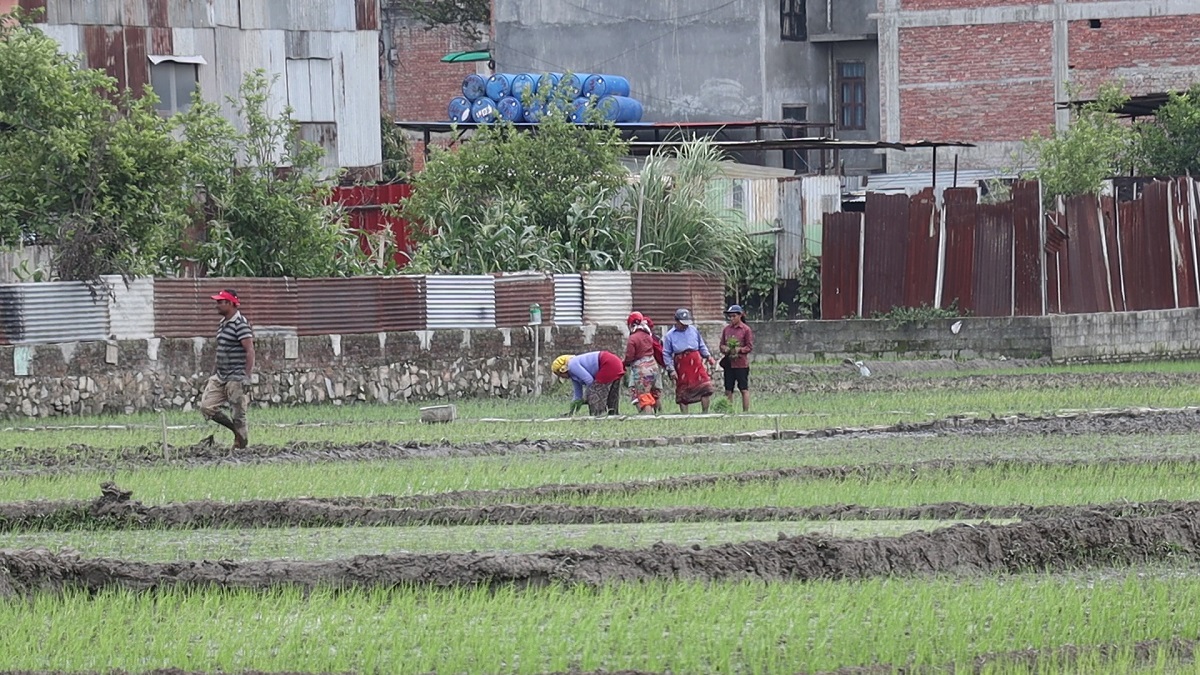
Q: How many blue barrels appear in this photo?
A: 13